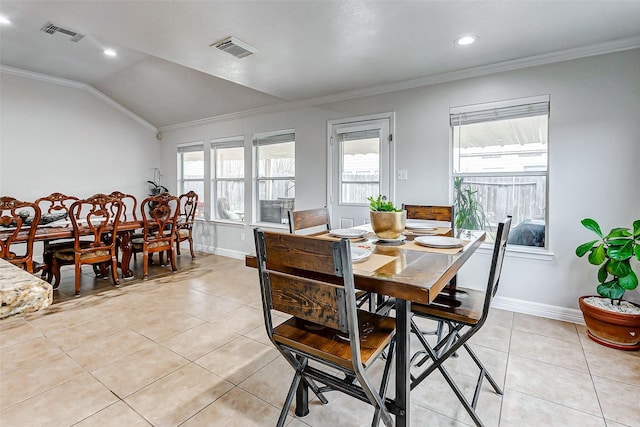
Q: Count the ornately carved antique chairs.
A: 6